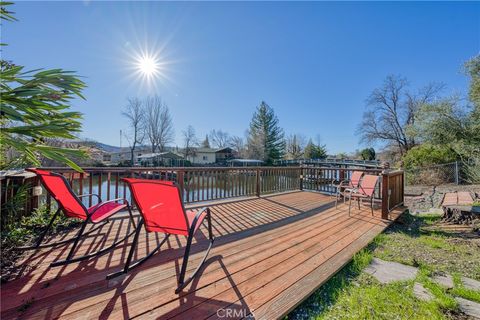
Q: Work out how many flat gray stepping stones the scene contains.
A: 5